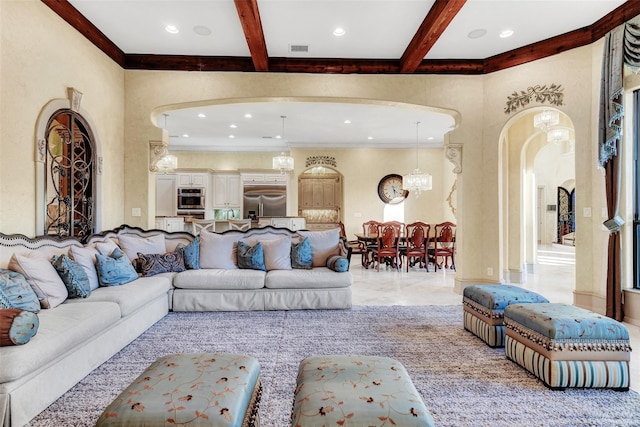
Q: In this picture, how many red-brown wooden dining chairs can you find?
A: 6